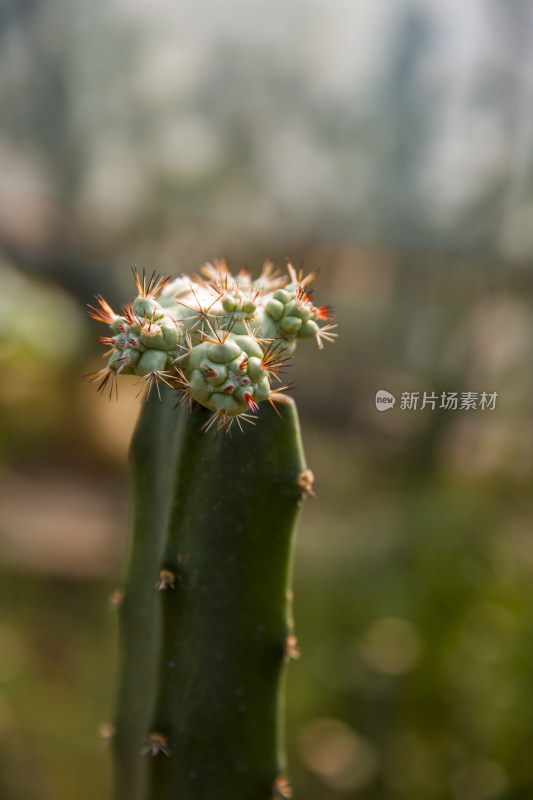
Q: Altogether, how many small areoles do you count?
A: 7